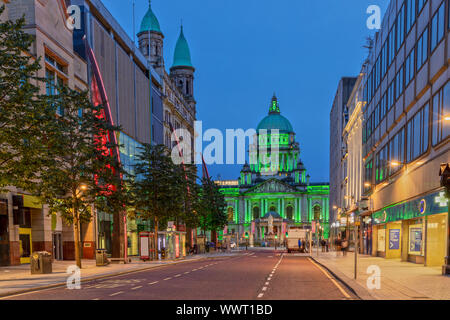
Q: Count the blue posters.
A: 2